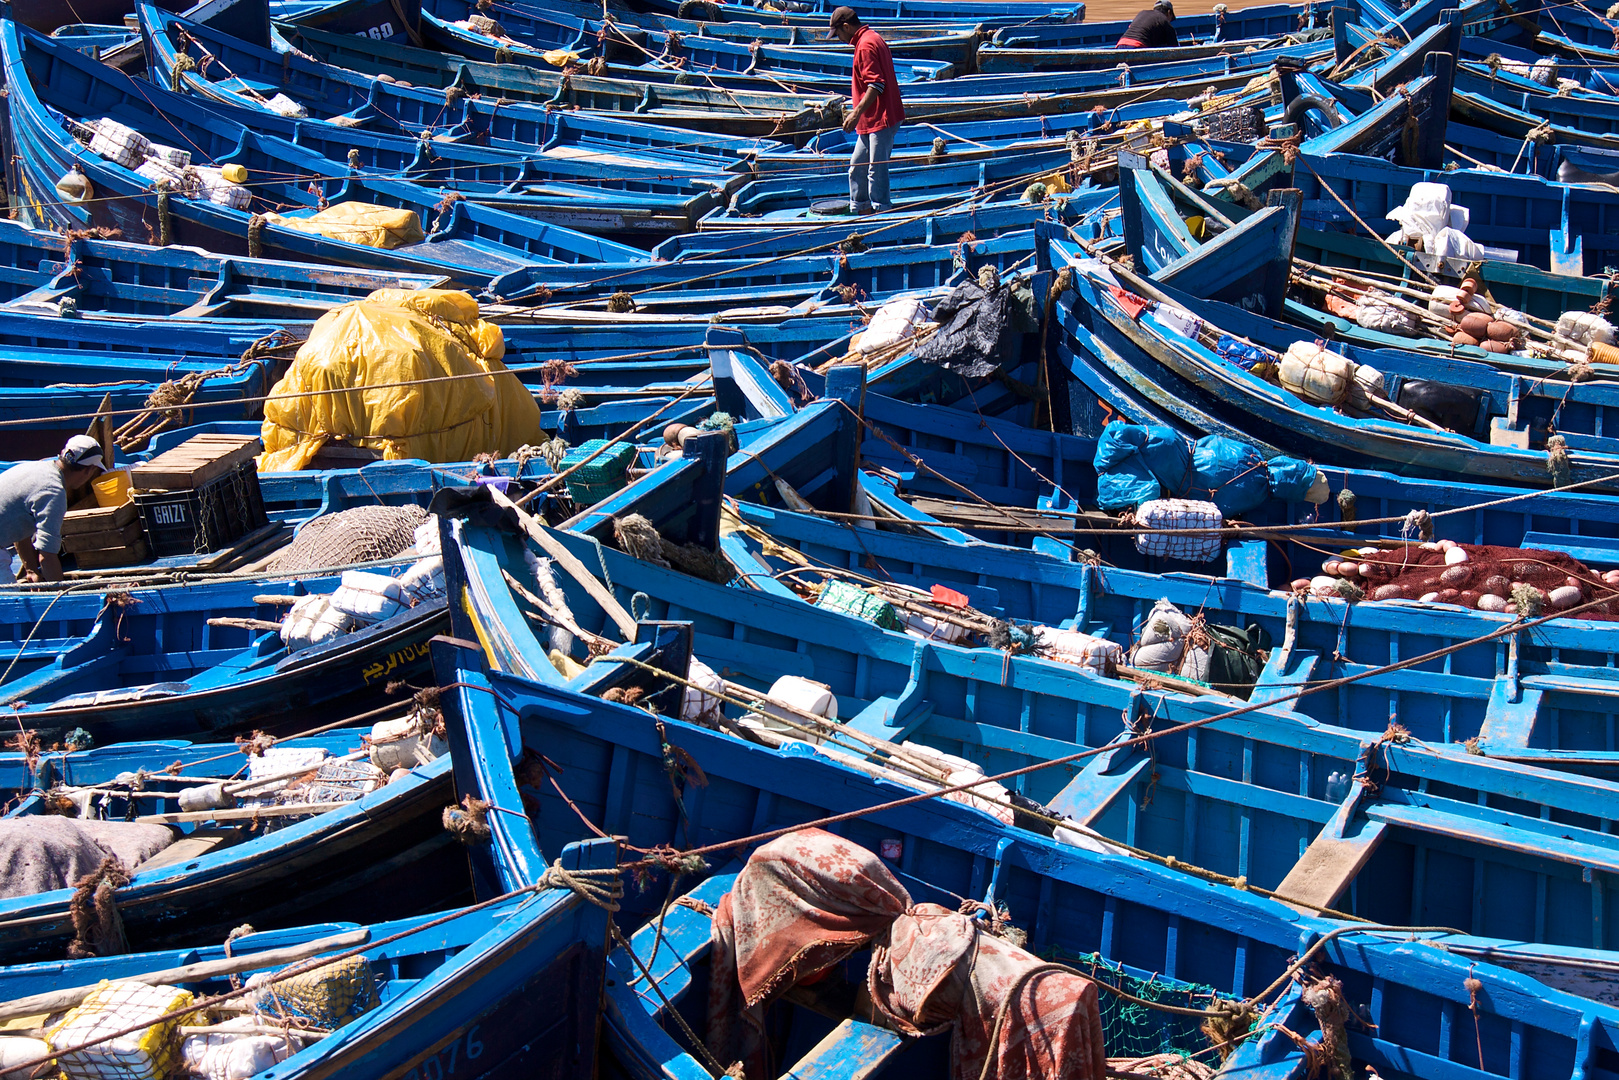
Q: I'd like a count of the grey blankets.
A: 1